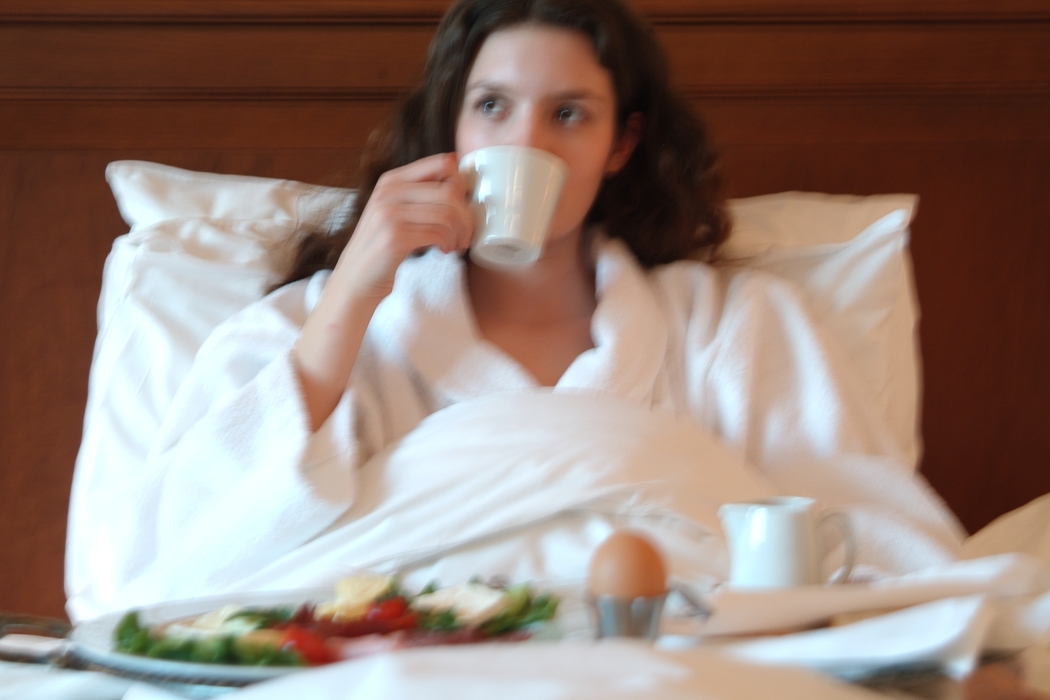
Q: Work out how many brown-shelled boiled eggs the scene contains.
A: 1